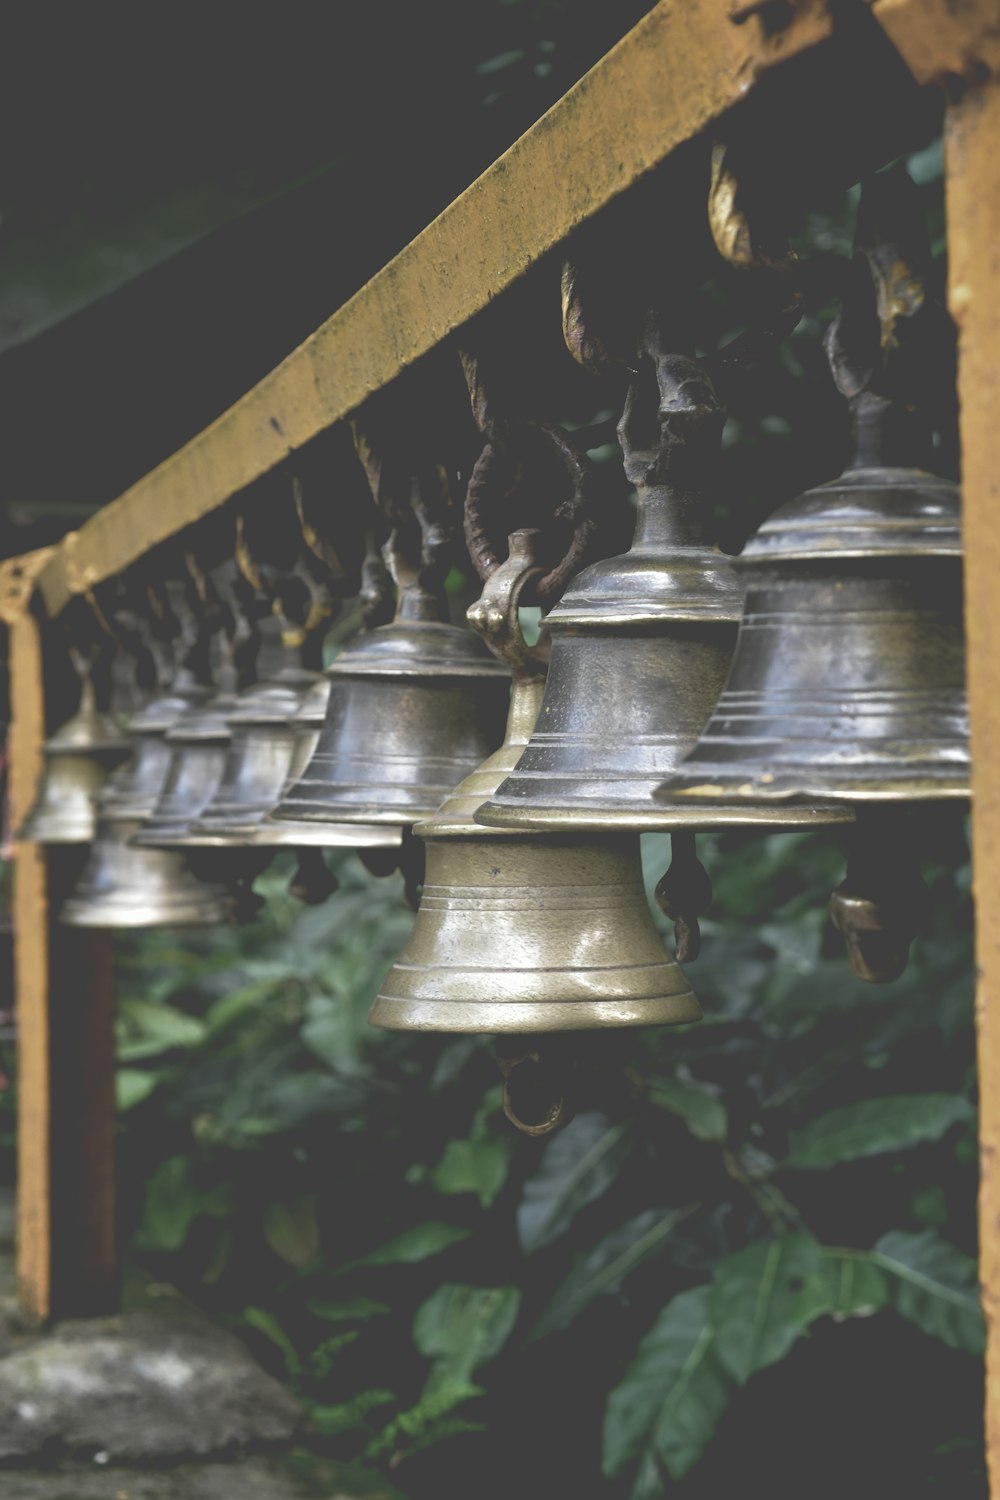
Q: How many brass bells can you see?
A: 10